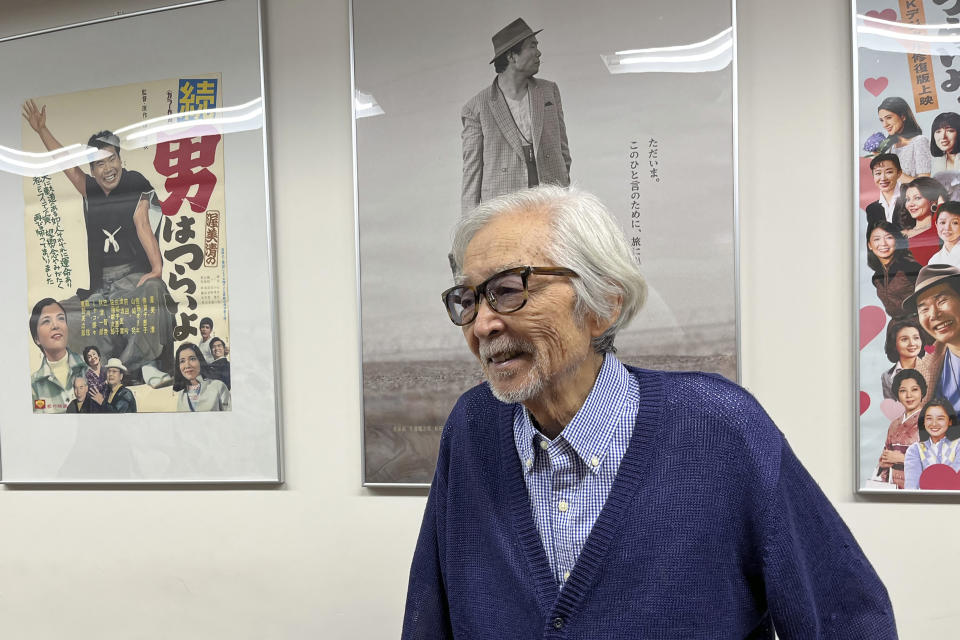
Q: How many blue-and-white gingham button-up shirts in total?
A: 1